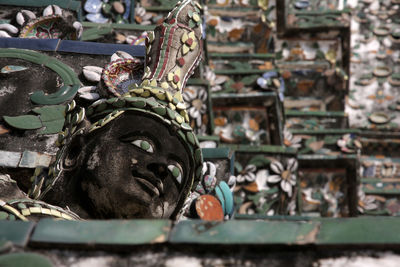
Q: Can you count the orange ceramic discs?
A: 1